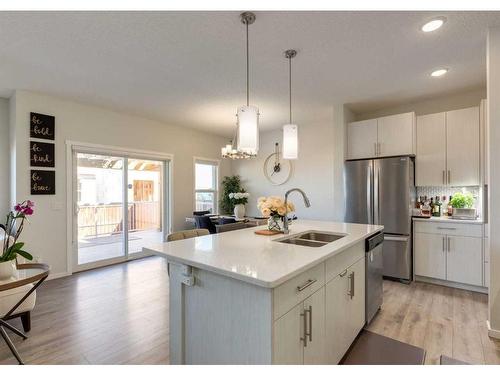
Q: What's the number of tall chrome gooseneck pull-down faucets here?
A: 1